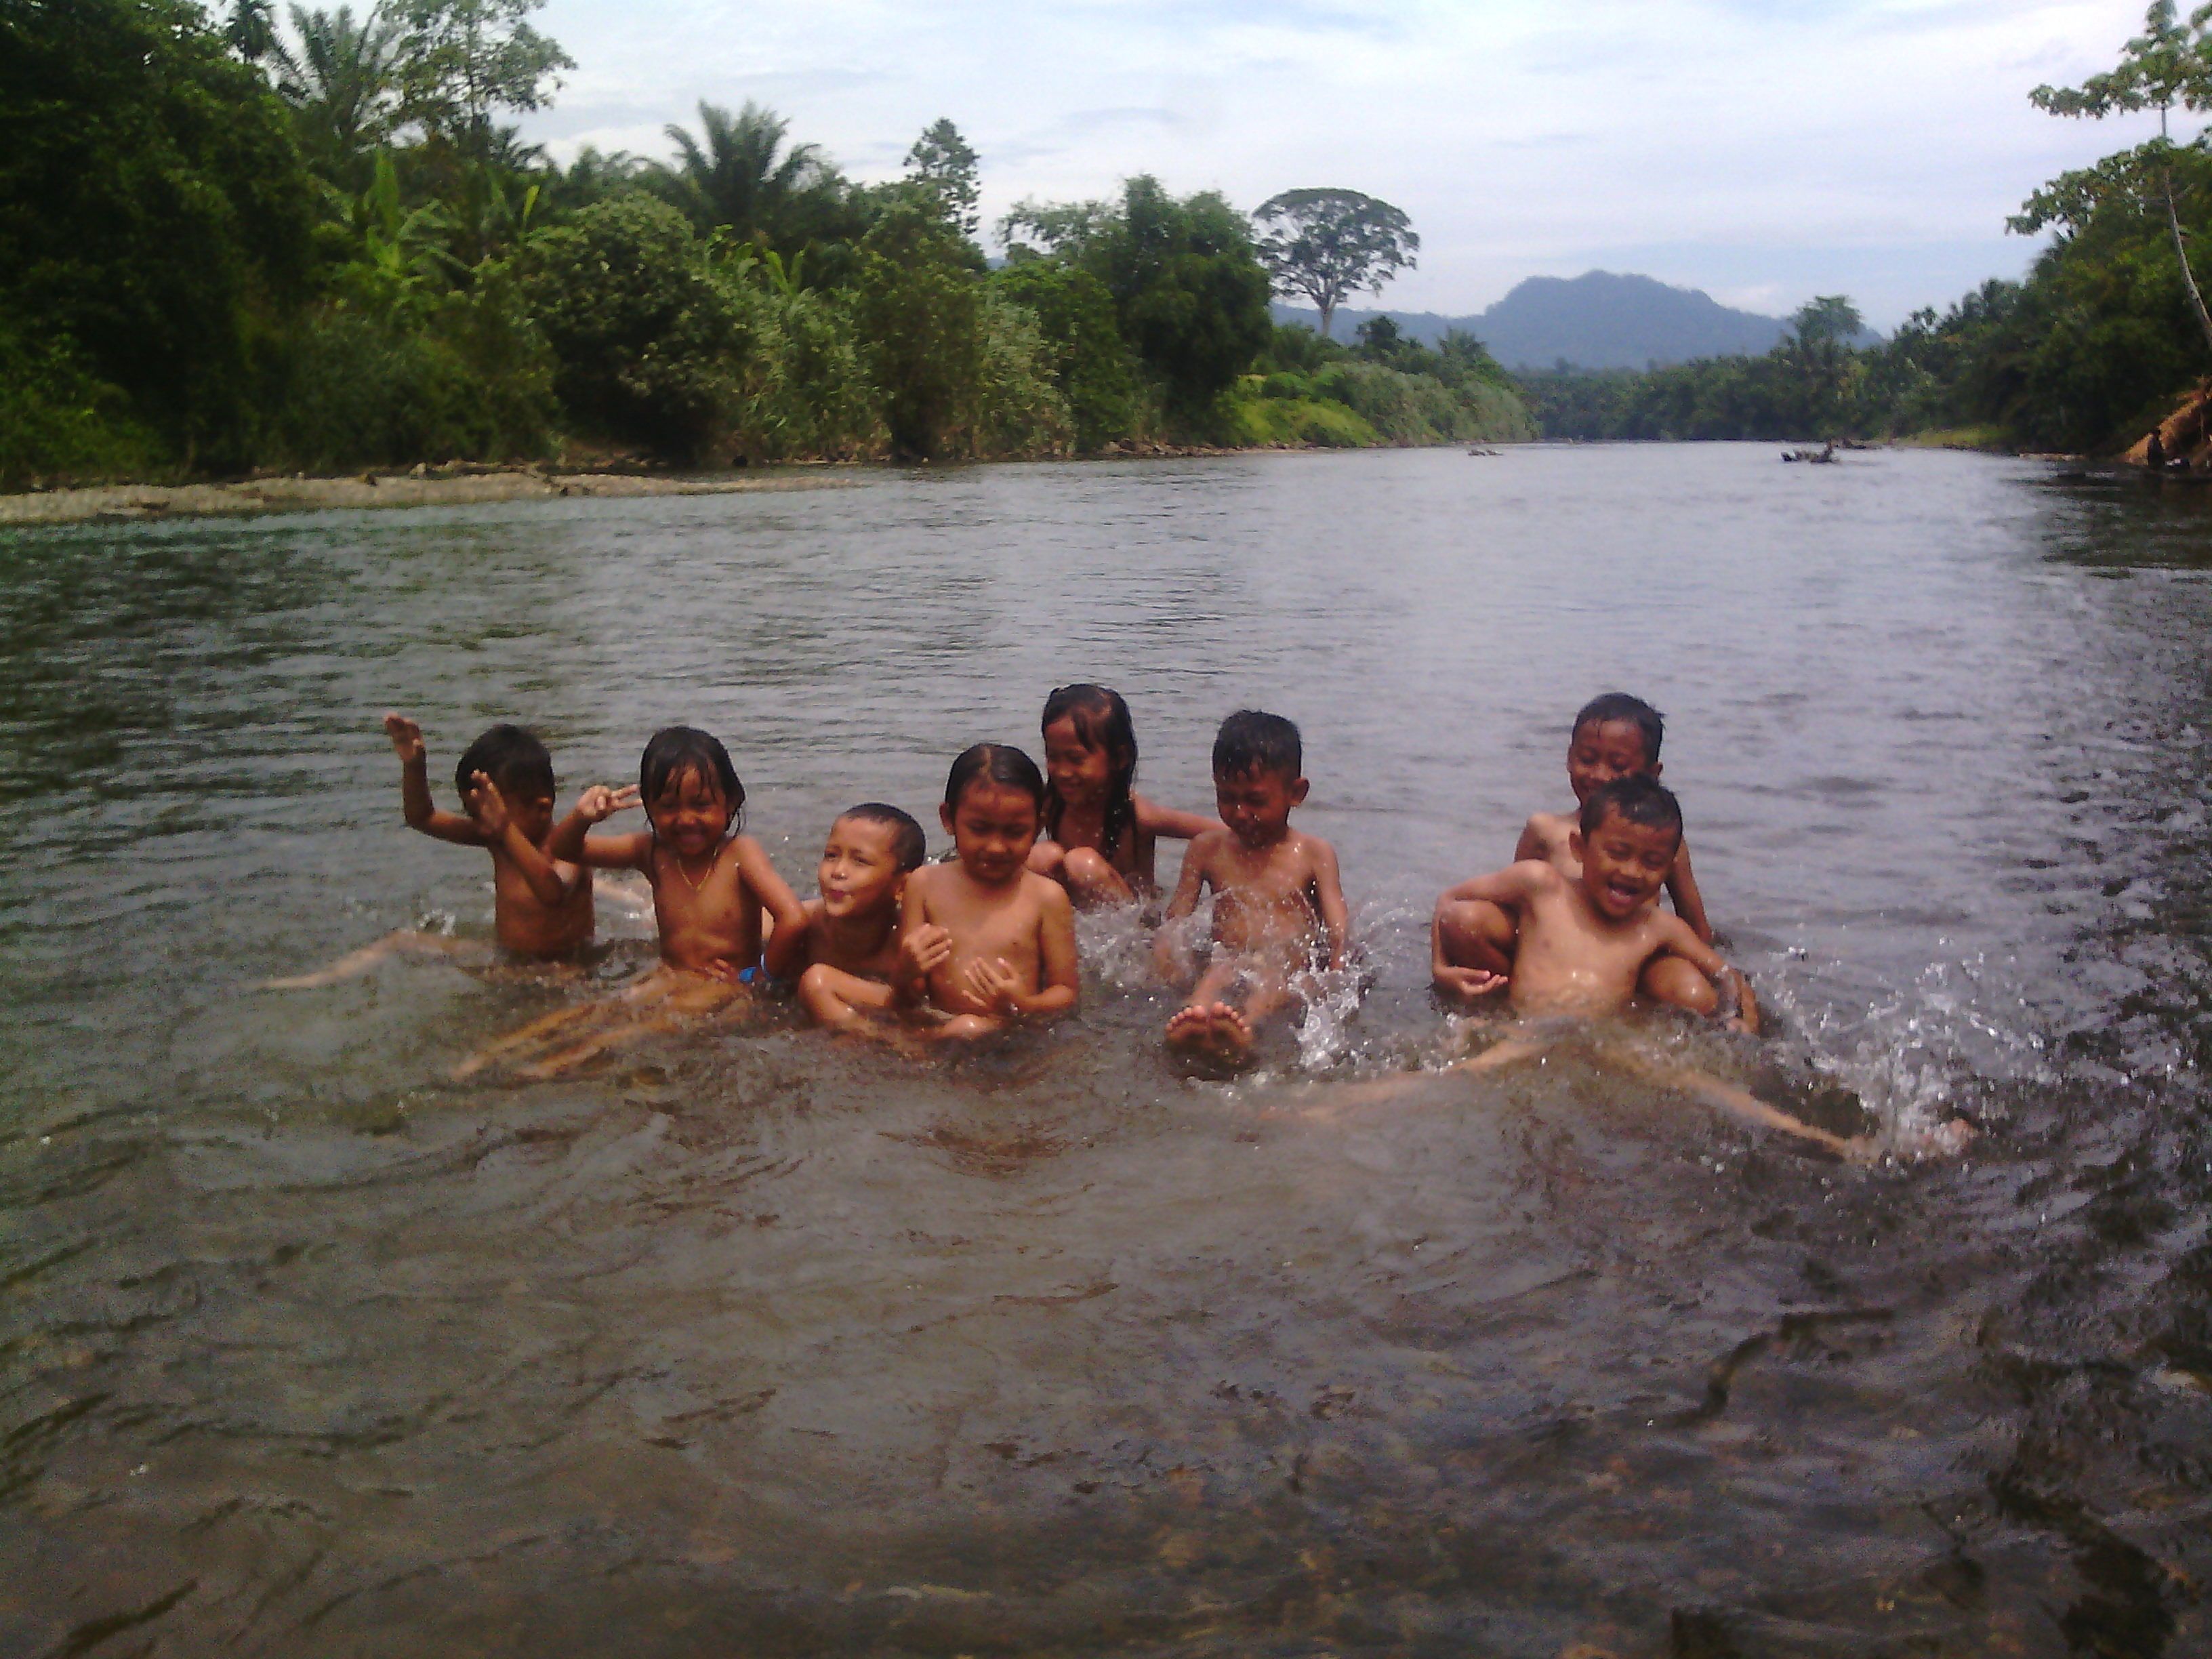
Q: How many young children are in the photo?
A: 8